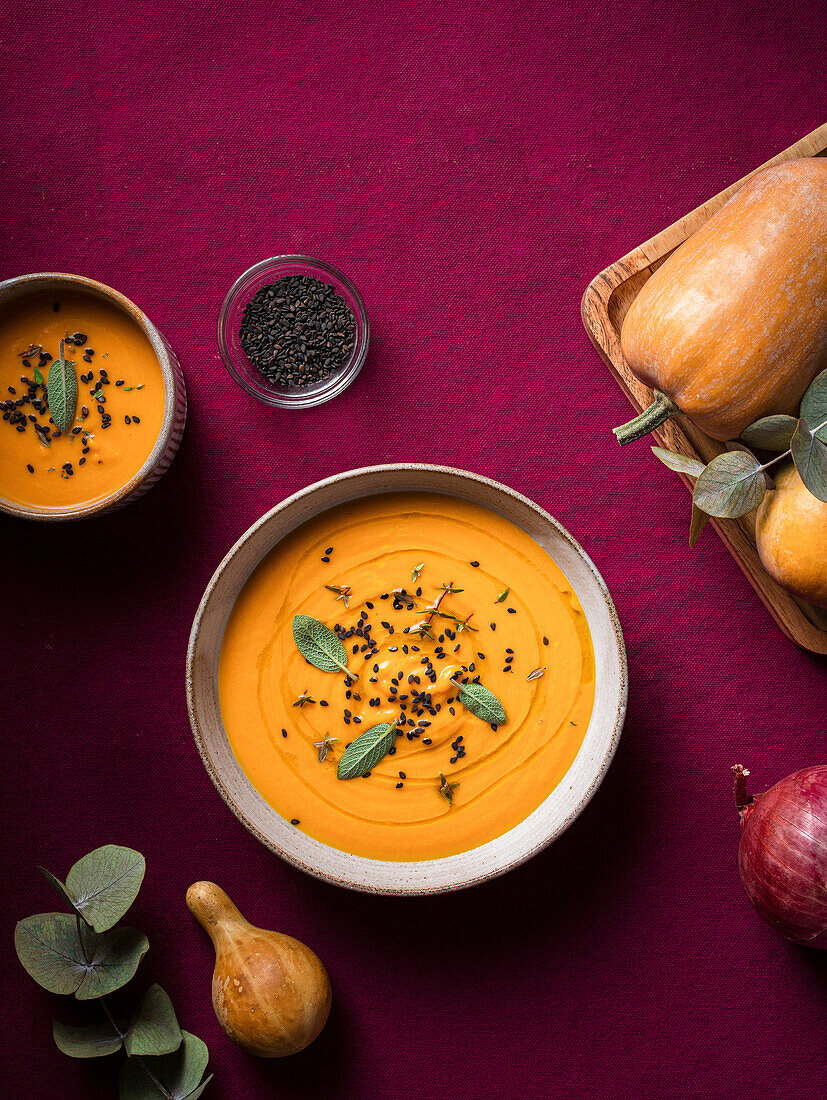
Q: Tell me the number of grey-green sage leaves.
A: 4